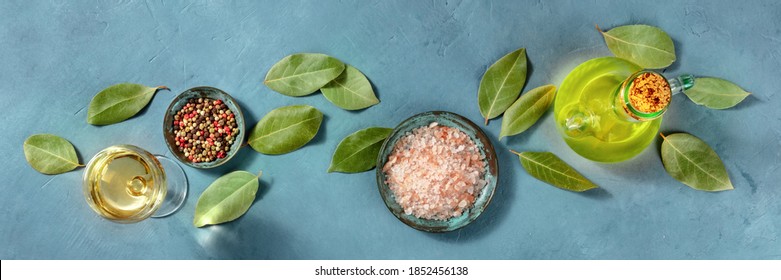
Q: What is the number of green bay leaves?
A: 13